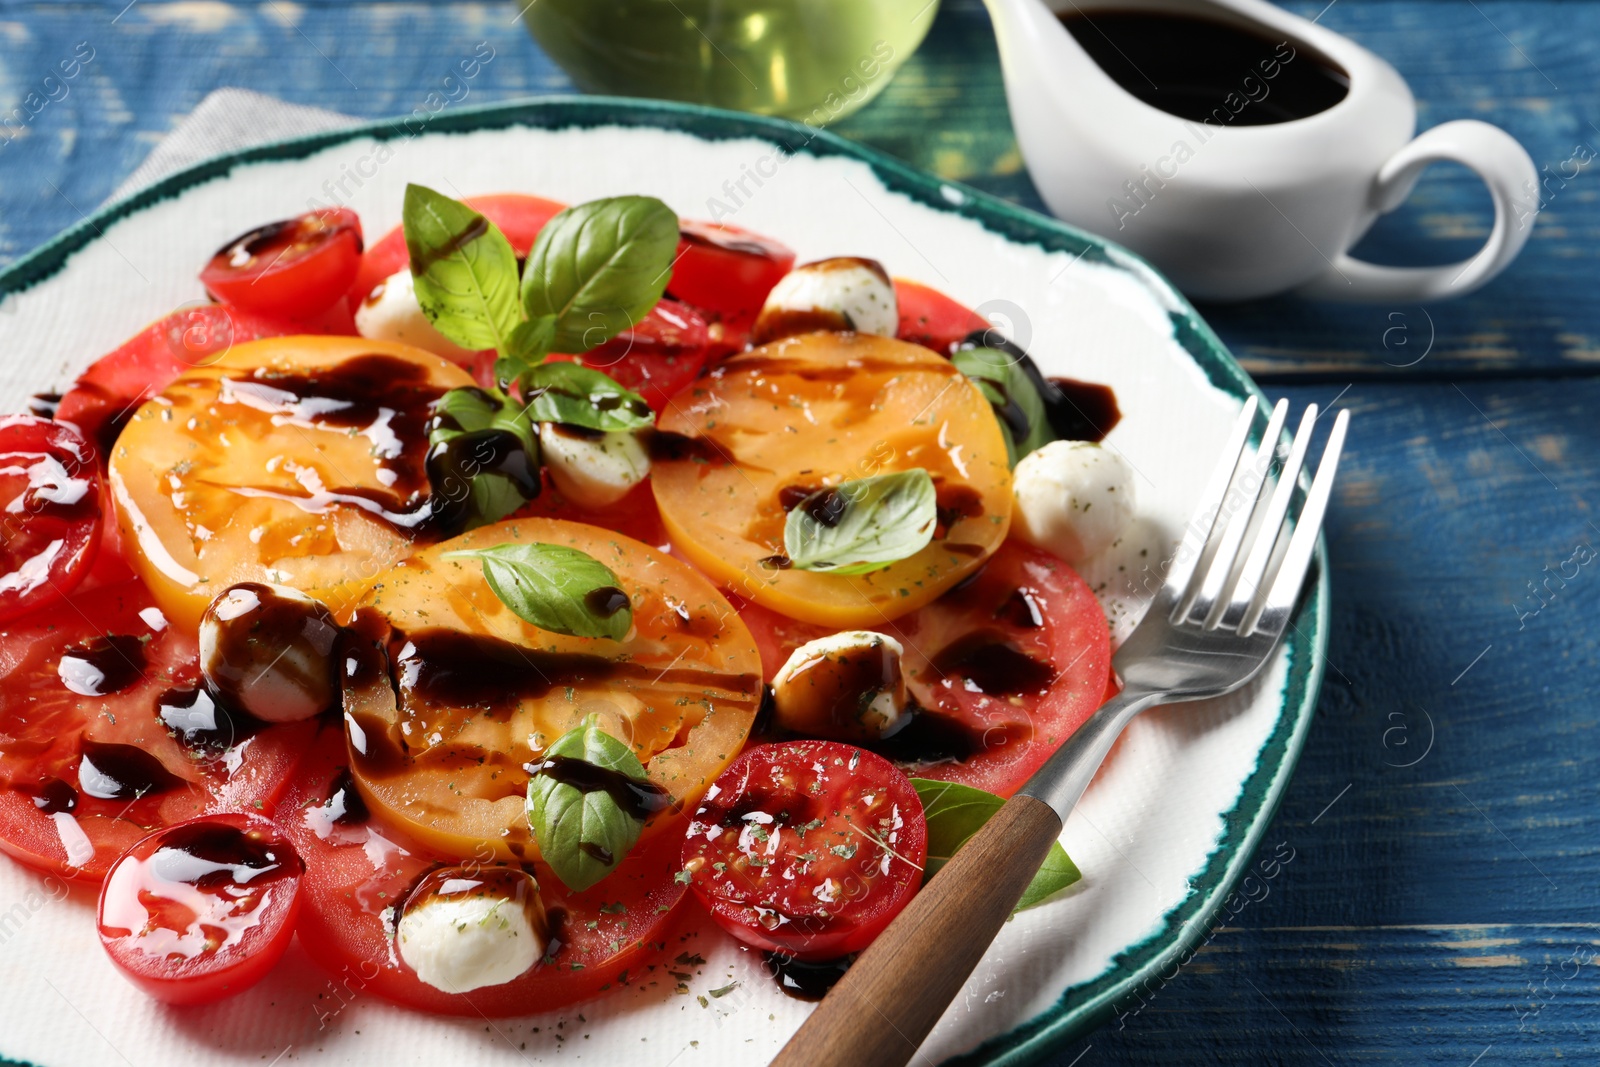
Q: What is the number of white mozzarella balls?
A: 7